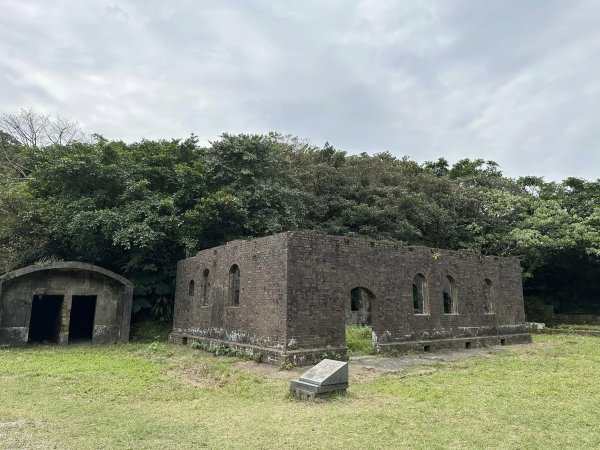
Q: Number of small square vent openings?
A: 4